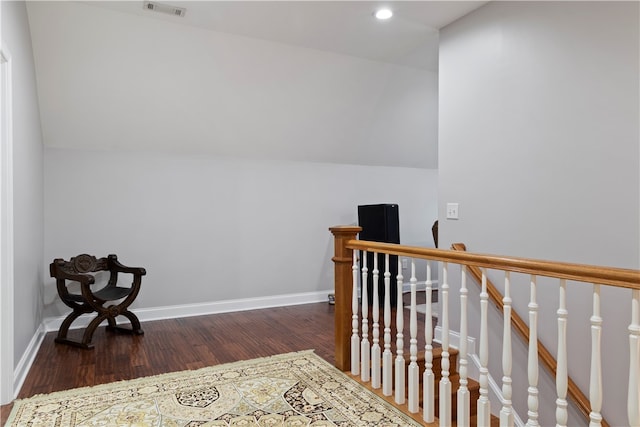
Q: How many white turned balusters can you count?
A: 15